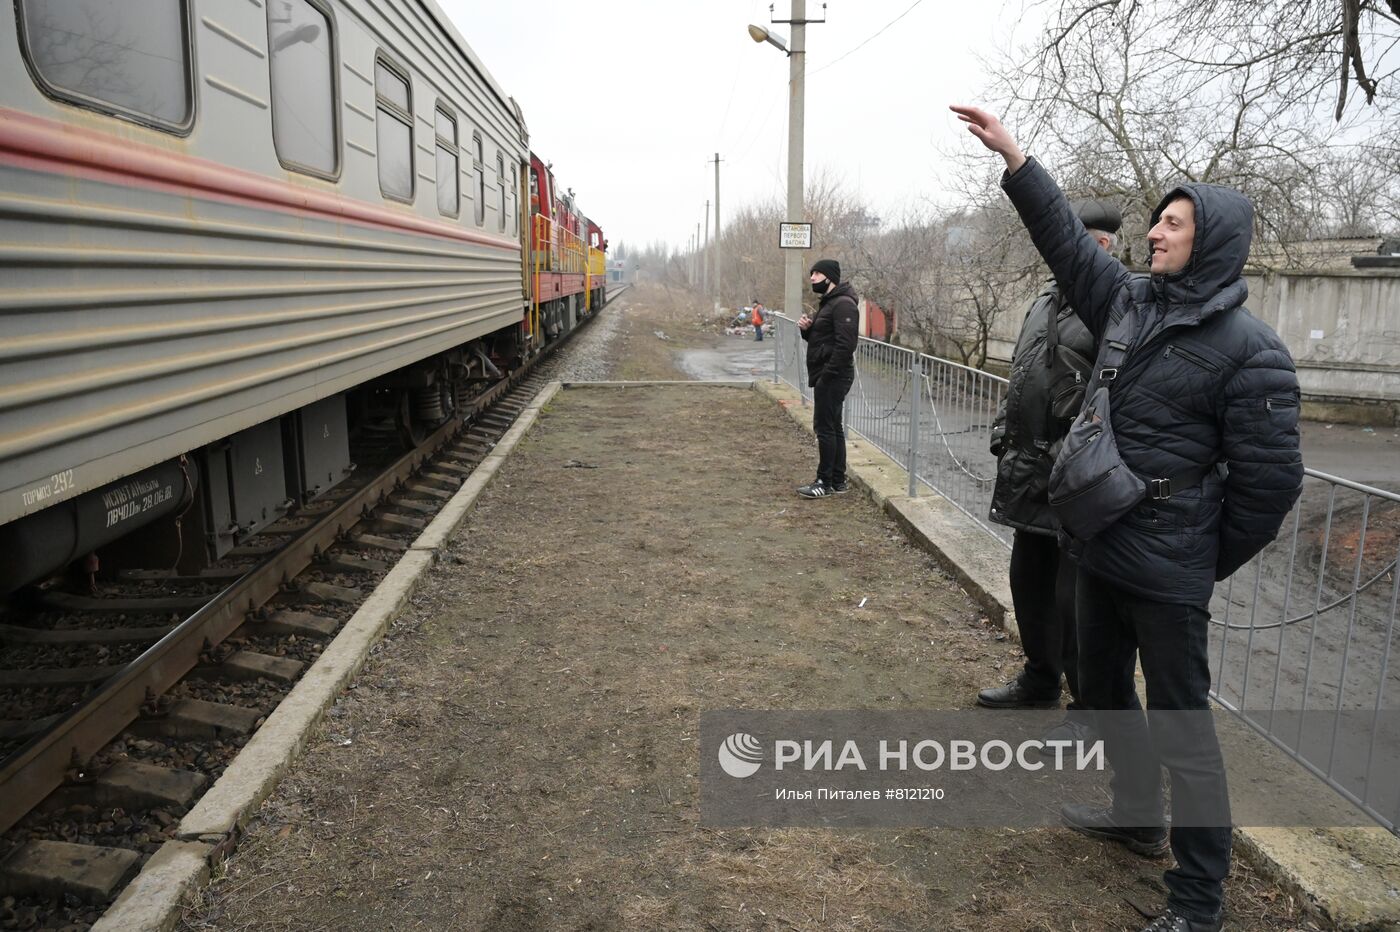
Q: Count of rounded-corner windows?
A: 7